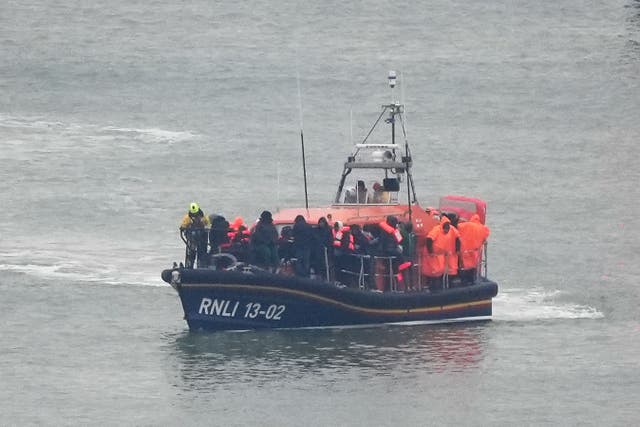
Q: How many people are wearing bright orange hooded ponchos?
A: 2